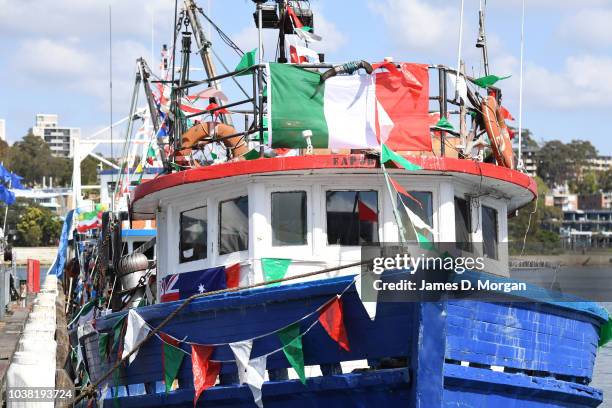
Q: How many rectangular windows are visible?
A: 7